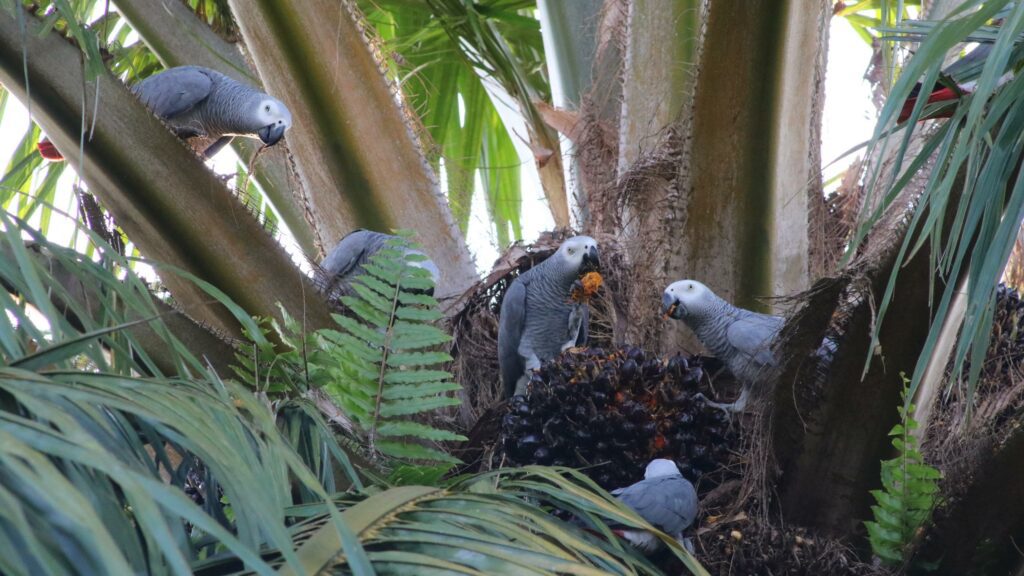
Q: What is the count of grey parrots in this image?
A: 6